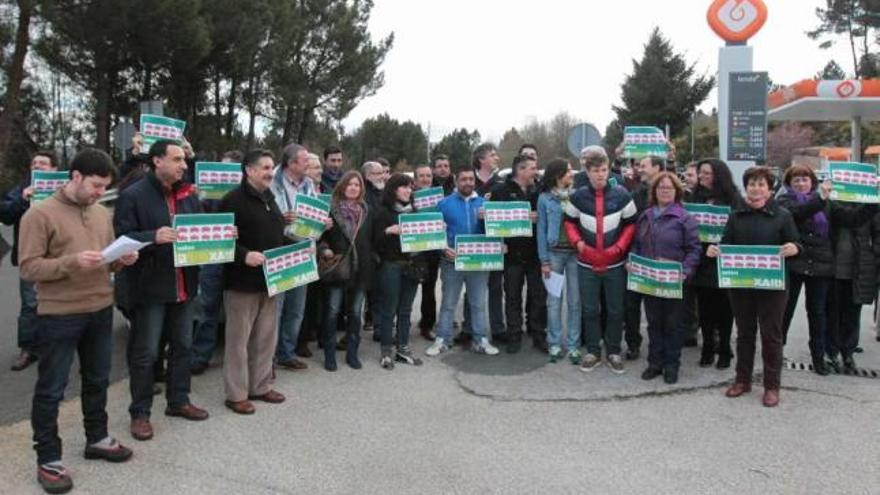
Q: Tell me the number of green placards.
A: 15